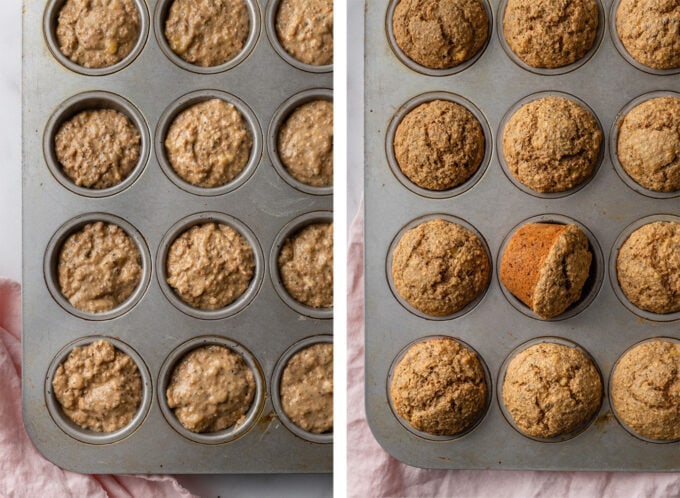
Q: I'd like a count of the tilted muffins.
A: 1